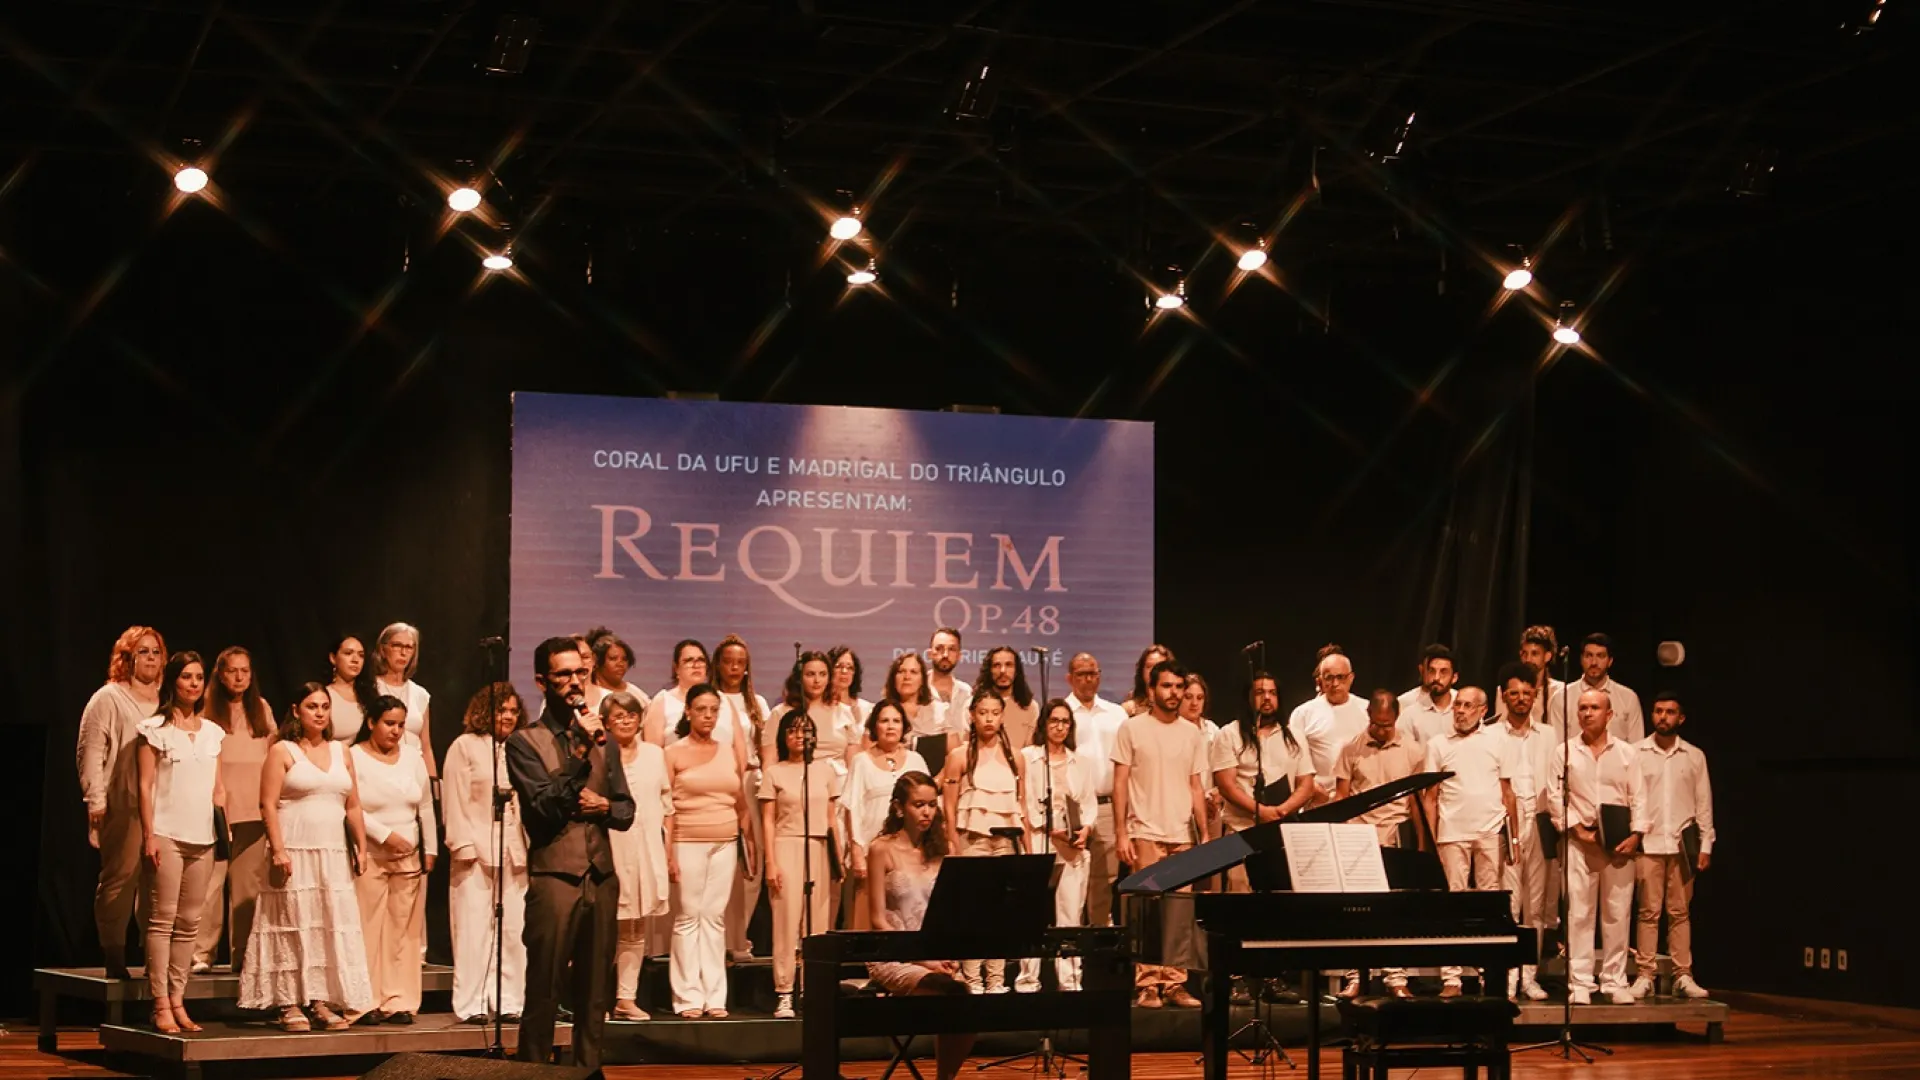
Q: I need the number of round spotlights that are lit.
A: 9